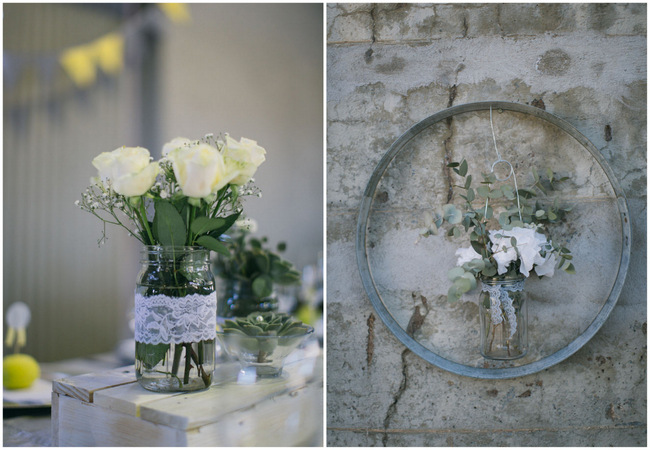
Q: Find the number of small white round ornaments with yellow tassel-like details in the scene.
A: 1